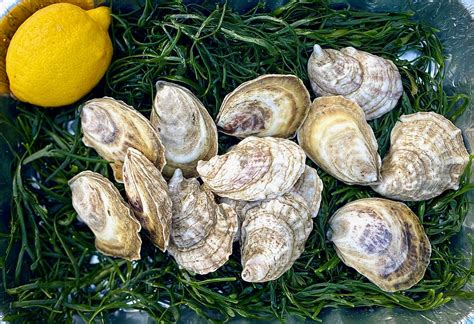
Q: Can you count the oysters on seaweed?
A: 13